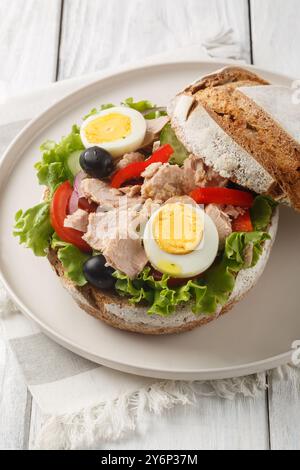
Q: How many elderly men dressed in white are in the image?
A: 0